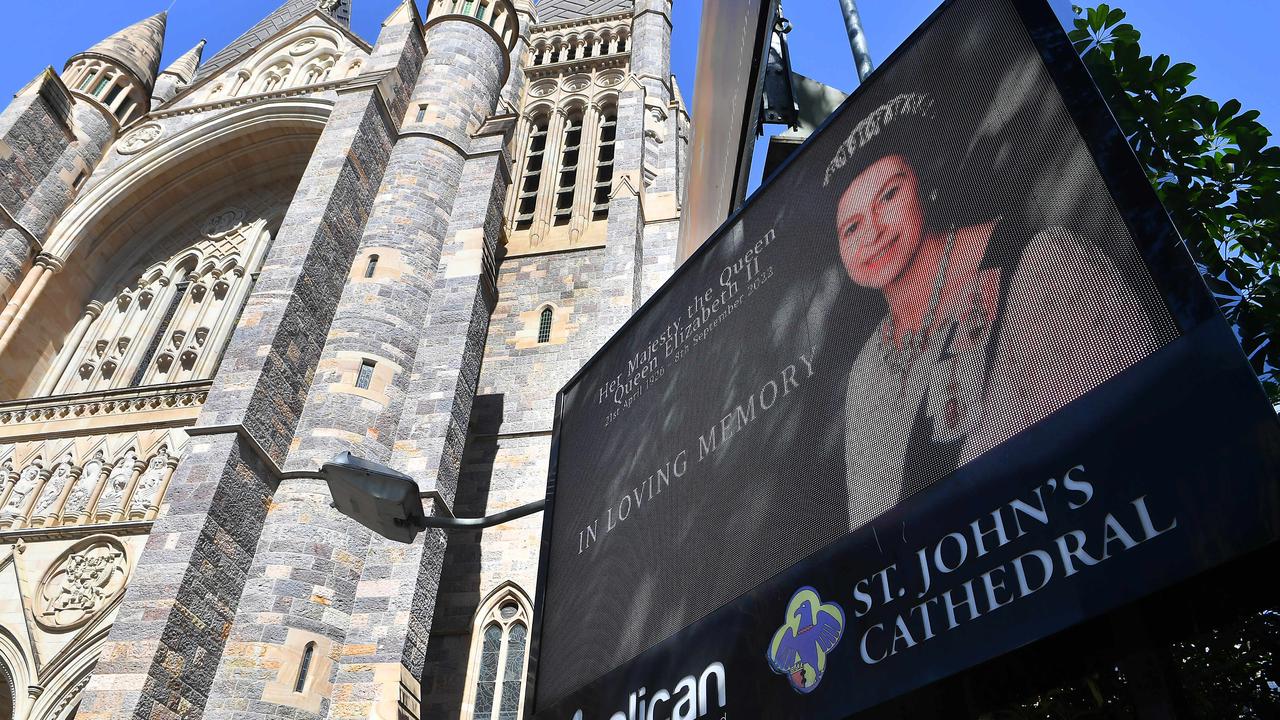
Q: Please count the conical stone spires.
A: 2